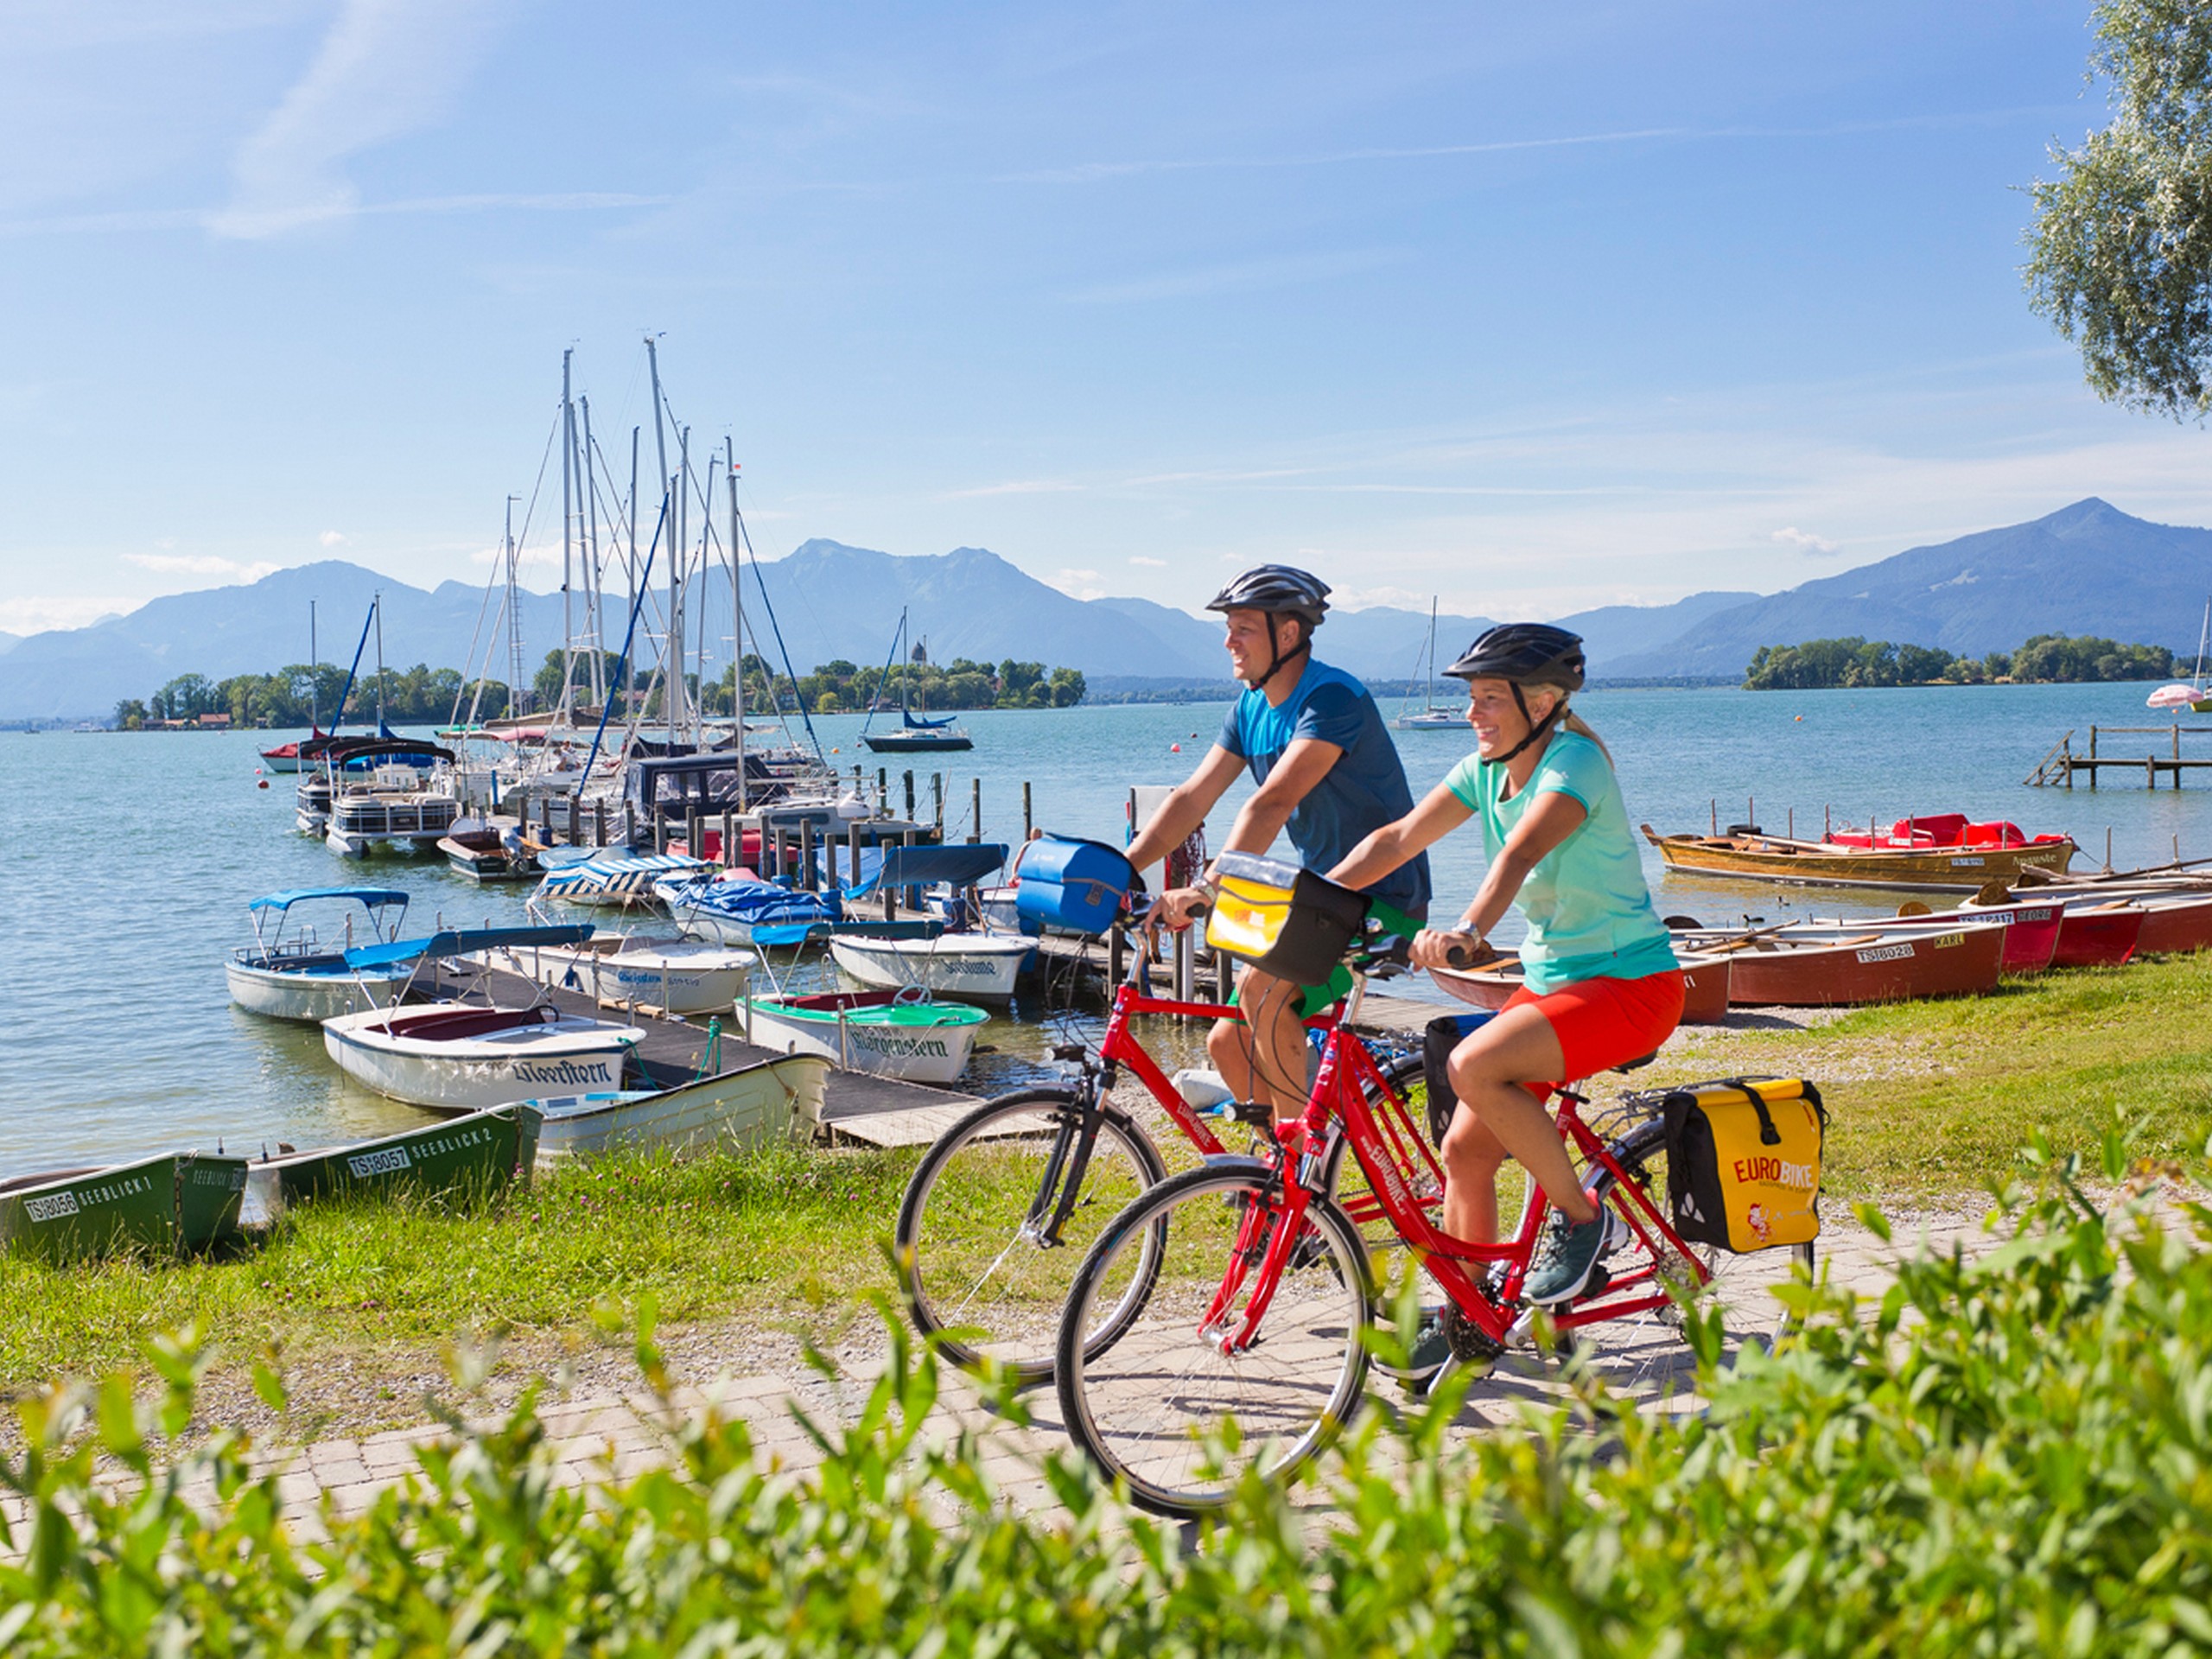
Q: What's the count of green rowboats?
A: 2